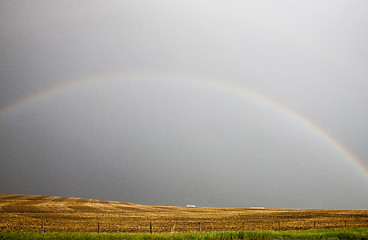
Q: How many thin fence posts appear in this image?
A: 8